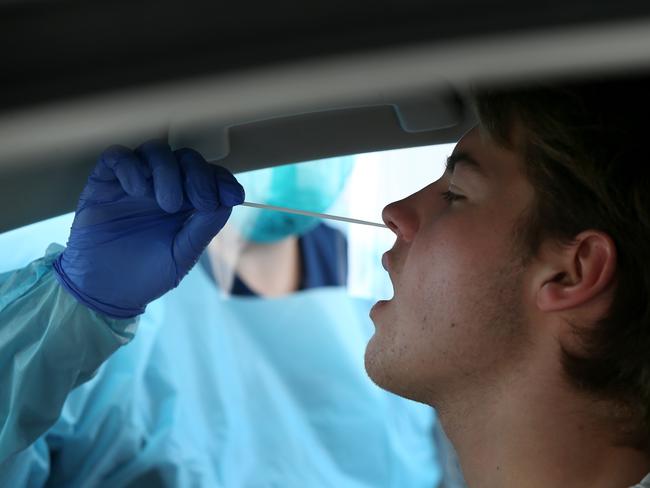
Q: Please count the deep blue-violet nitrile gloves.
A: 1